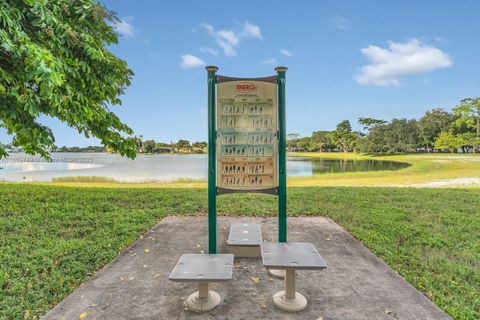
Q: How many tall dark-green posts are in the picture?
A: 2